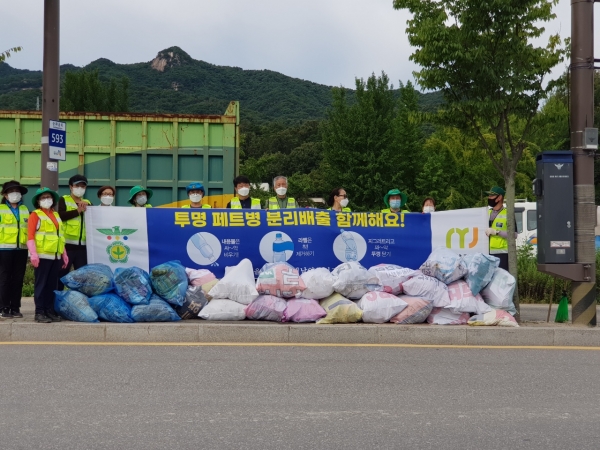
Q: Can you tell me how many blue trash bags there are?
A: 6